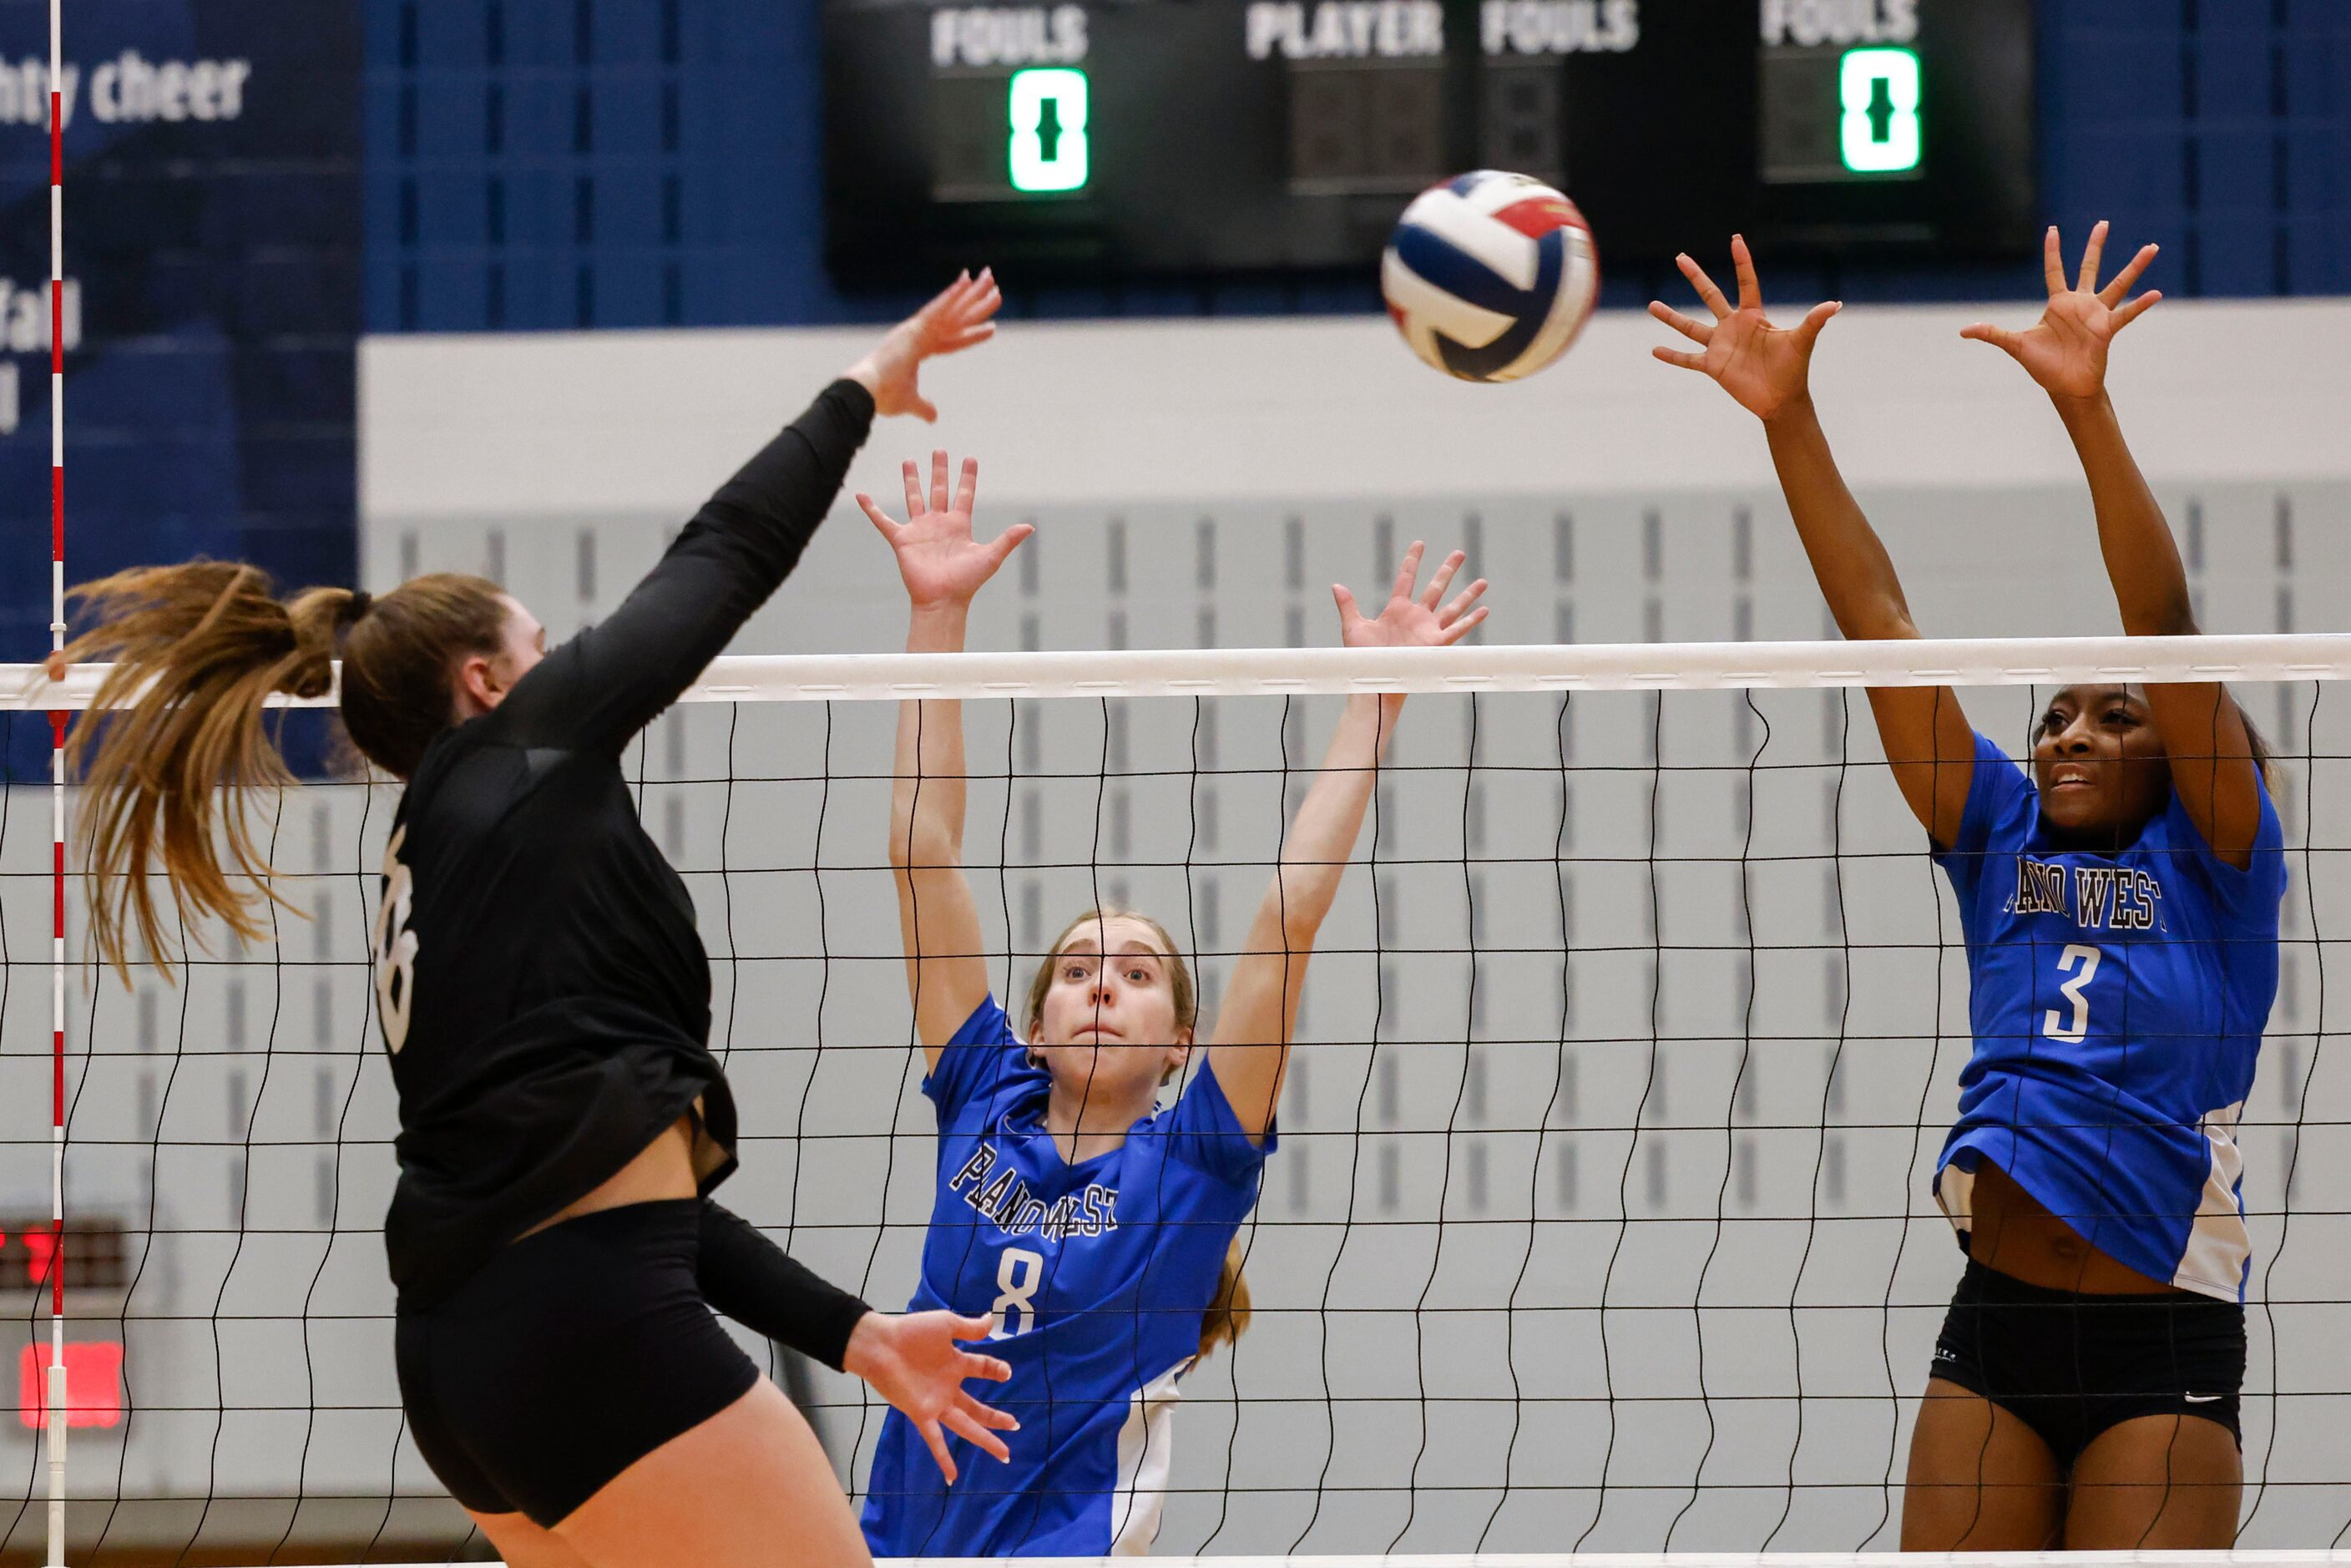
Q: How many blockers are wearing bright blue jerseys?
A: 2